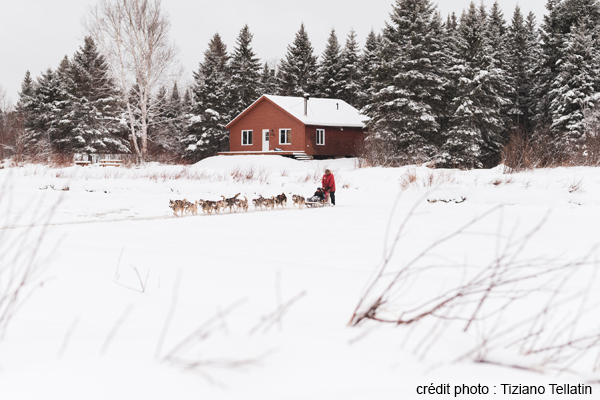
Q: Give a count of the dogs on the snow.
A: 10